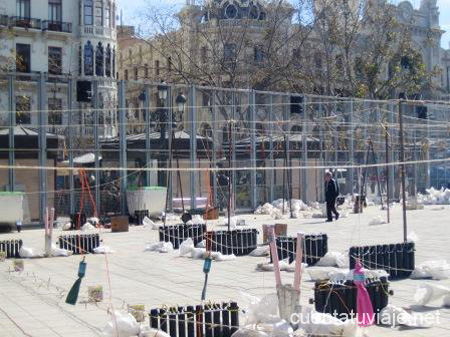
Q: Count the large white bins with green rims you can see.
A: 2